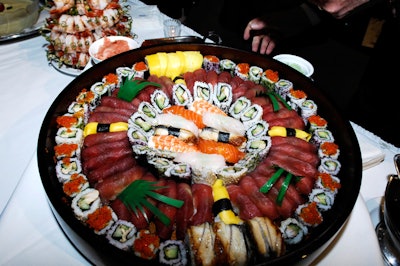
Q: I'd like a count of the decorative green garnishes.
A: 4